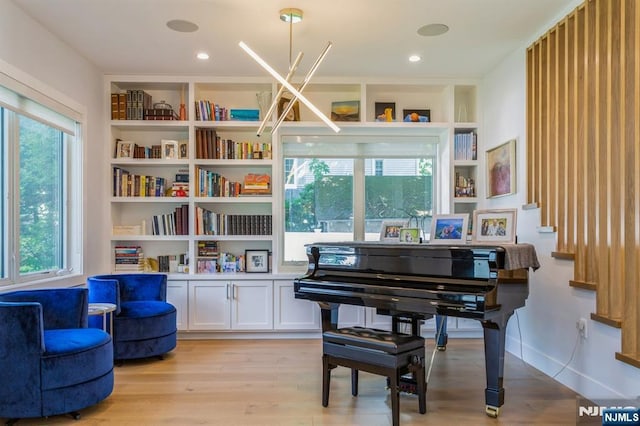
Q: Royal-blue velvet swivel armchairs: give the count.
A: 2